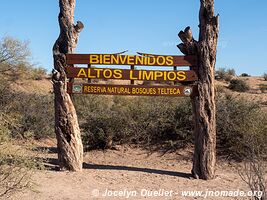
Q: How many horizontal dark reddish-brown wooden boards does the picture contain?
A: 3